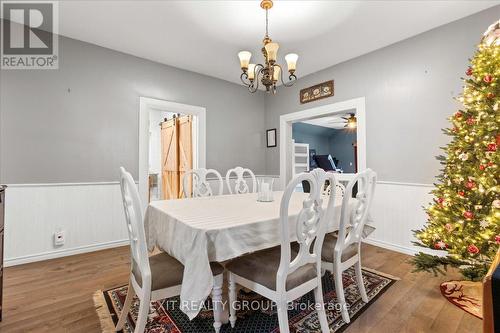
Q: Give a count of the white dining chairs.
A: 5